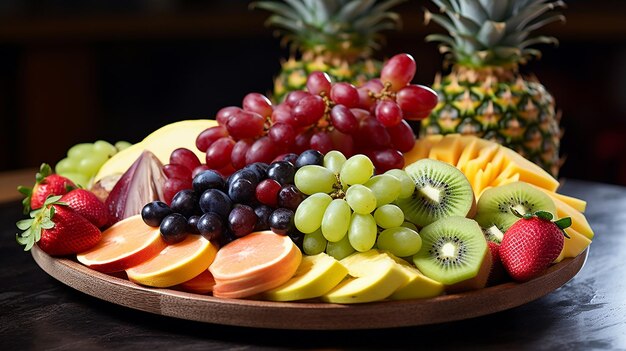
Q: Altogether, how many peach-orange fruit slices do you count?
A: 3